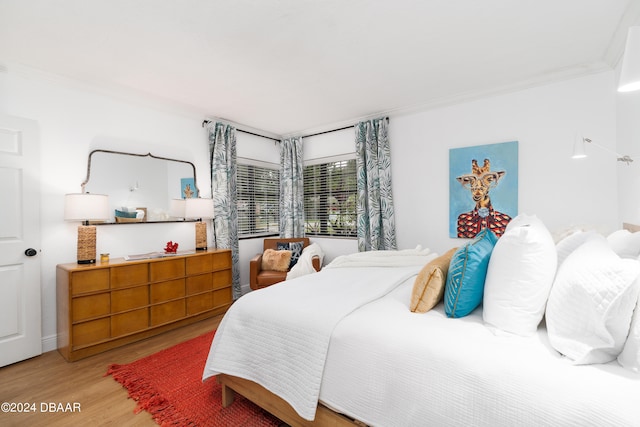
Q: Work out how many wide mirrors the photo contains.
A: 1